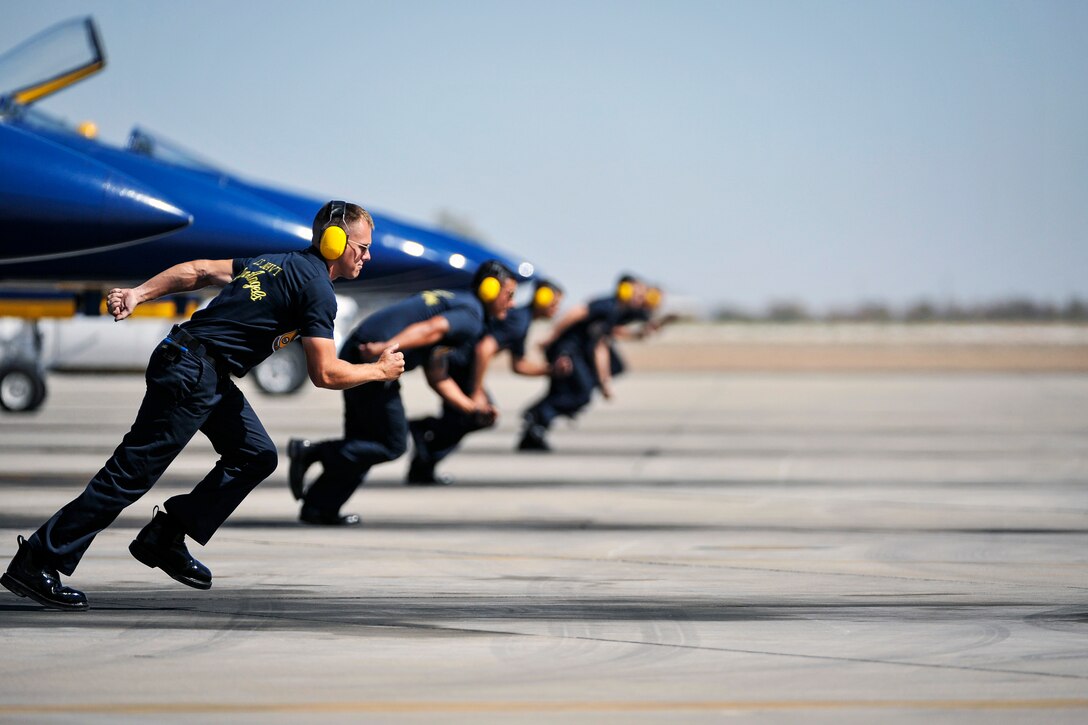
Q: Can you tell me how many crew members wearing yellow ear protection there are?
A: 5